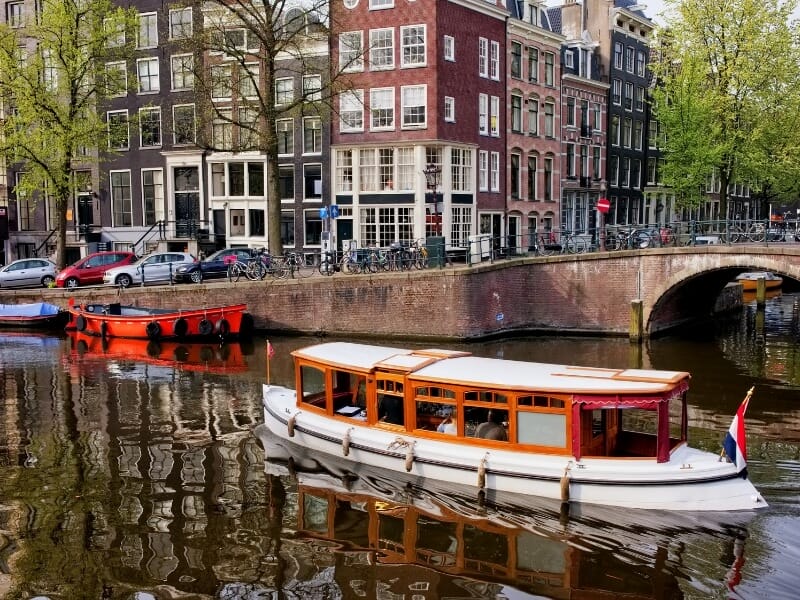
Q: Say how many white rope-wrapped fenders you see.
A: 5